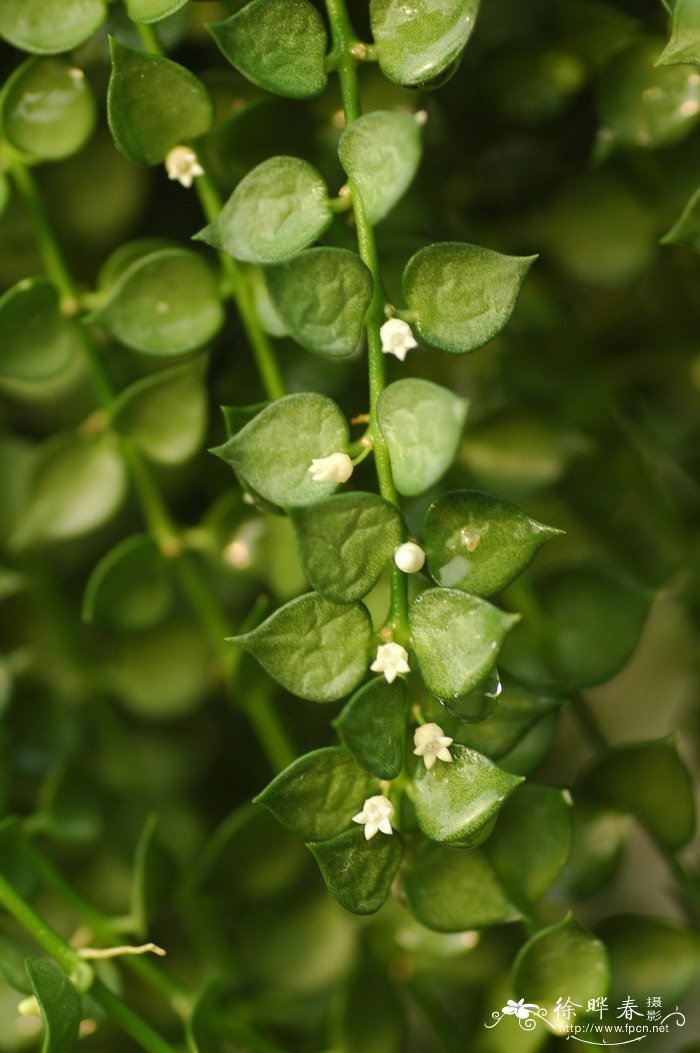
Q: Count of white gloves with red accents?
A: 0